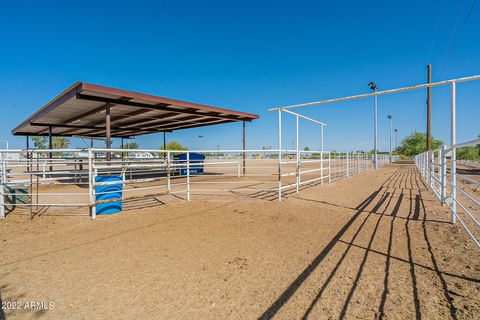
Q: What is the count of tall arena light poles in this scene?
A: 3